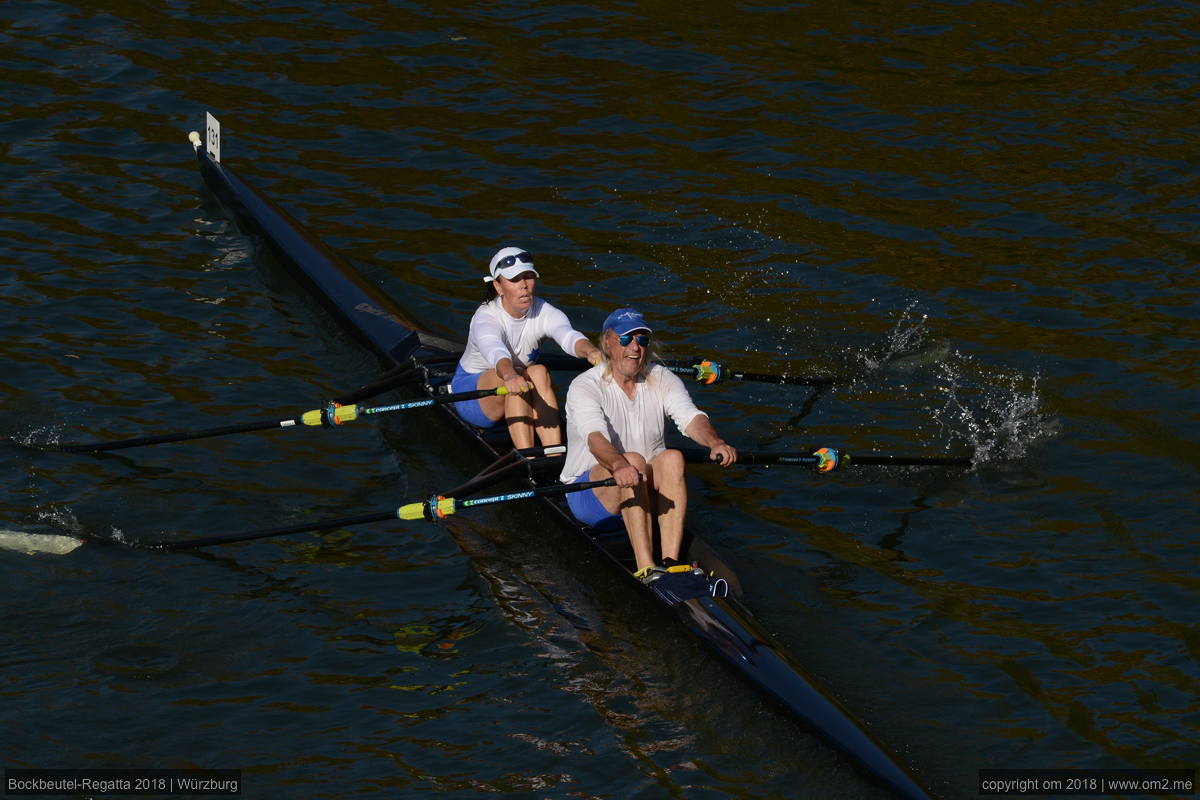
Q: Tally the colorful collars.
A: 4